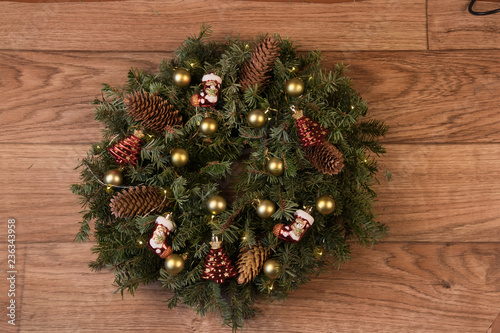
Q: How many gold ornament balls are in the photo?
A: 12